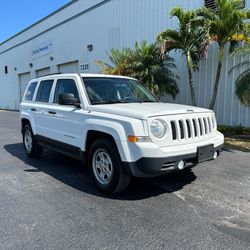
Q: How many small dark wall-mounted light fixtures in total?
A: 4